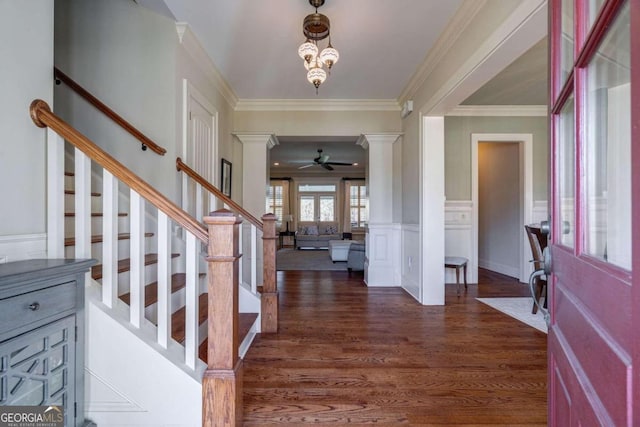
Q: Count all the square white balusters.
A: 12